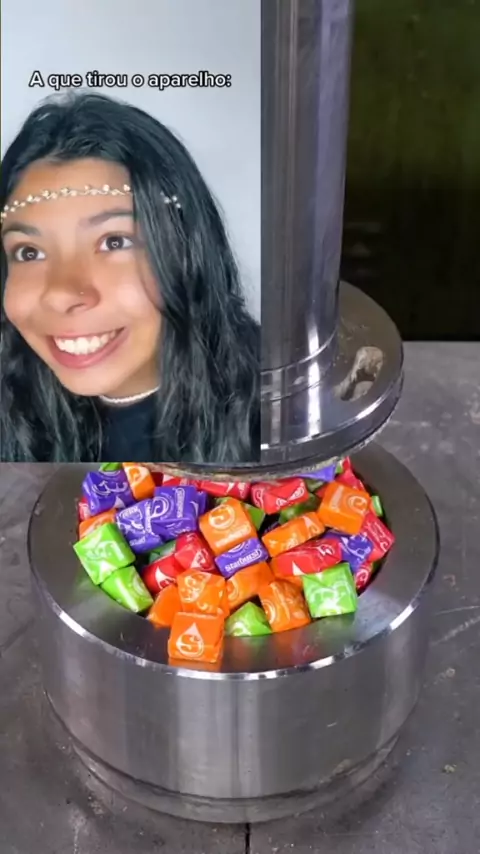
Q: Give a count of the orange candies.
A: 10